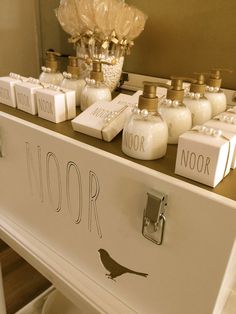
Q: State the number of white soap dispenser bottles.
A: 7